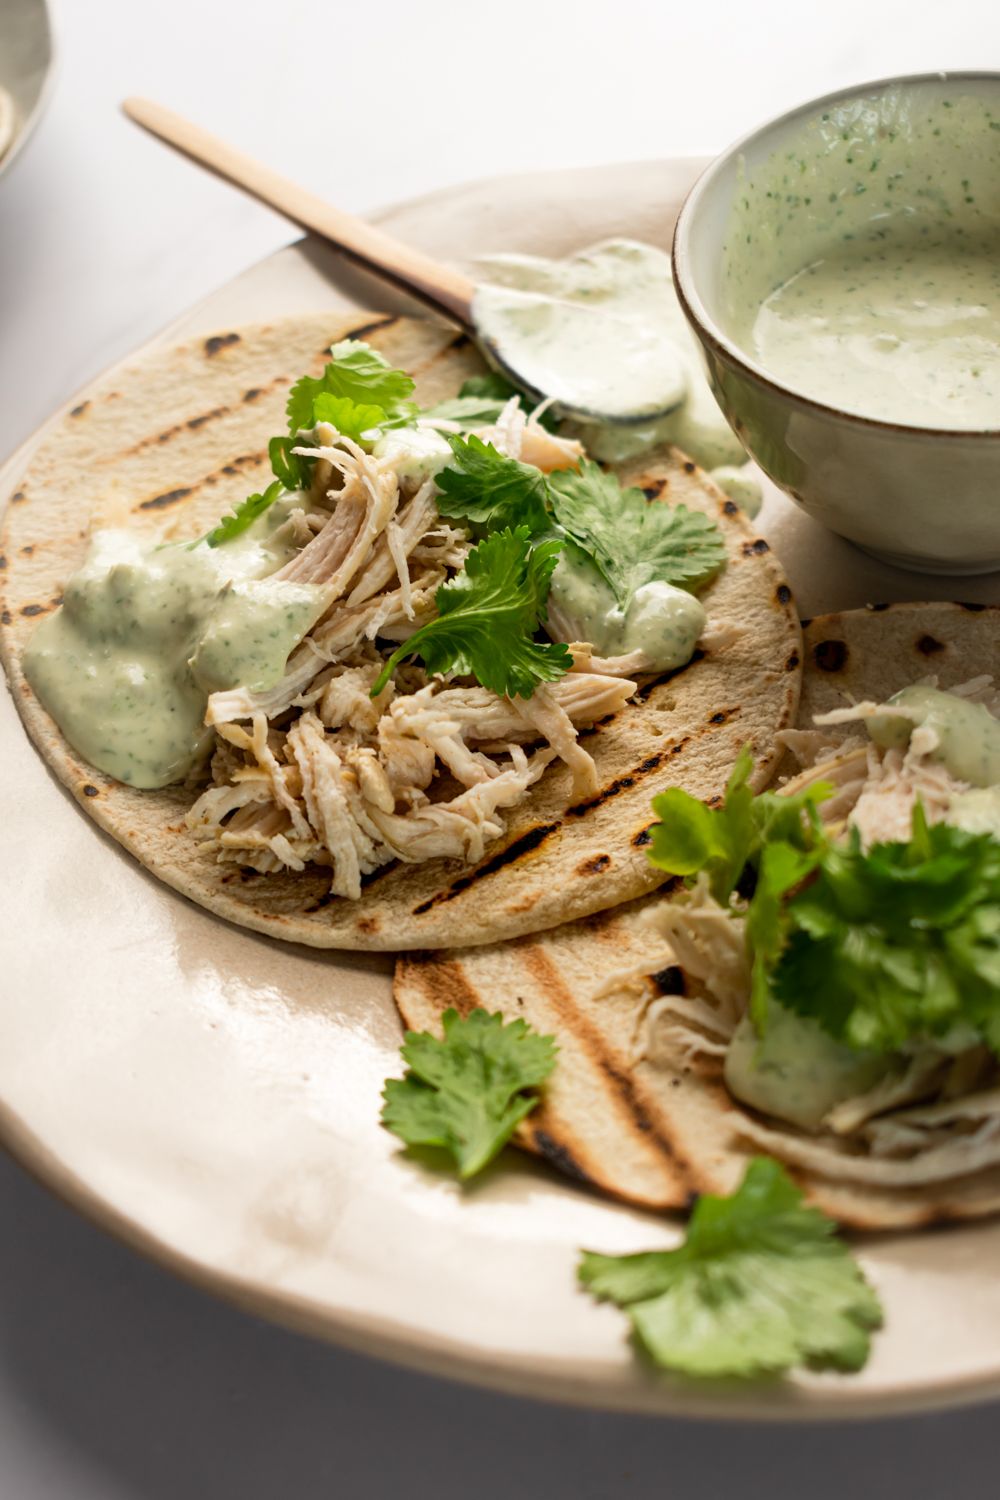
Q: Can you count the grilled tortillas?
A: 2